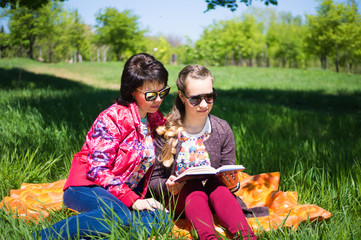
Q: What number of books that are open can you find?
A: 1